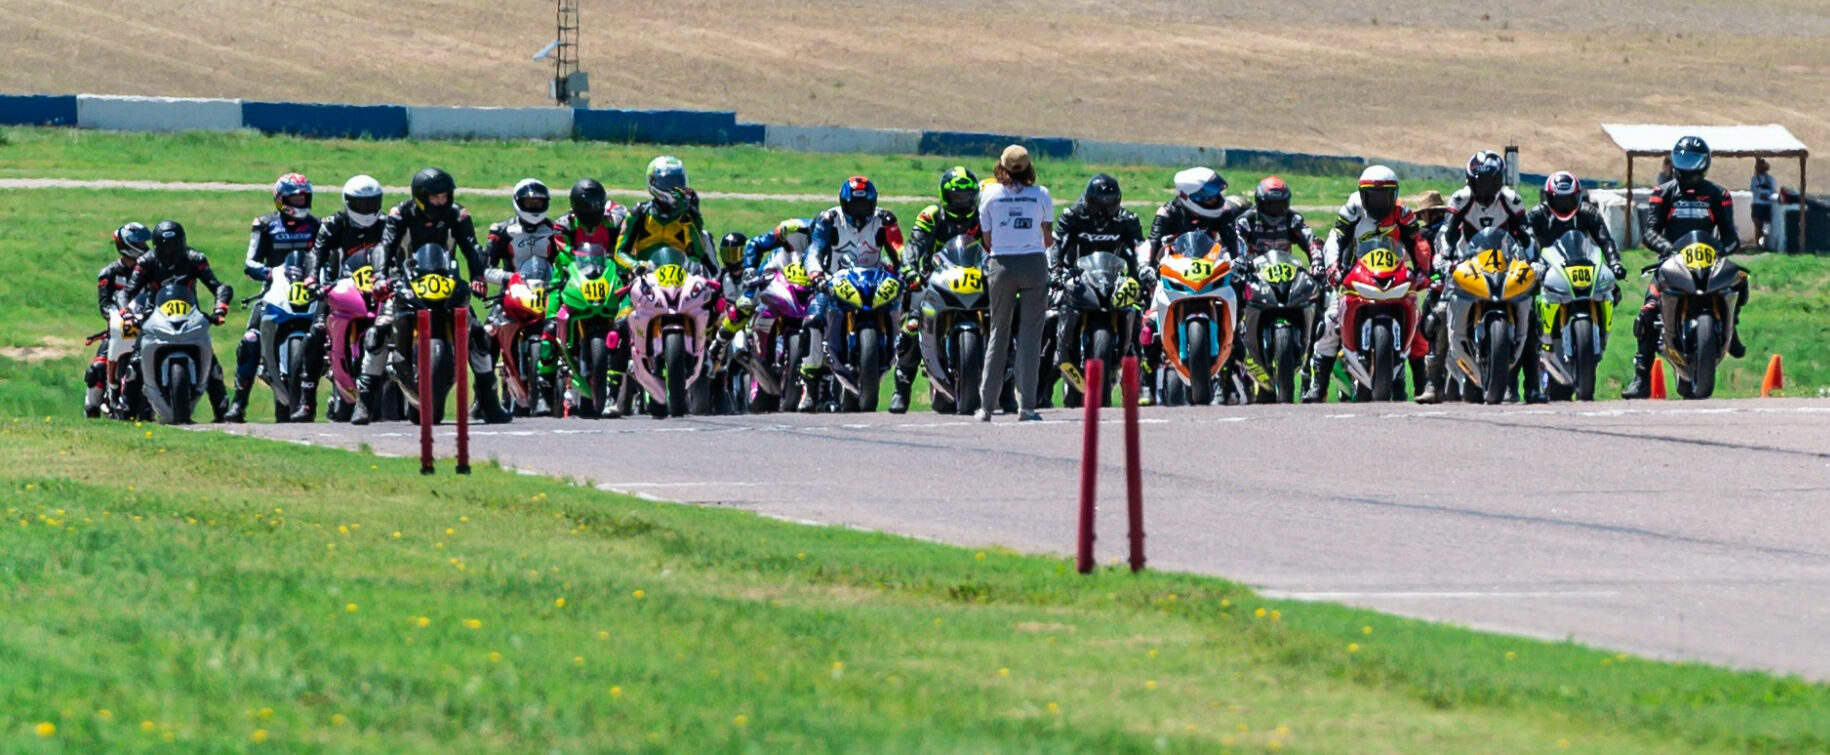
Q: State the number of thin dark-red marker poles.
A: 4